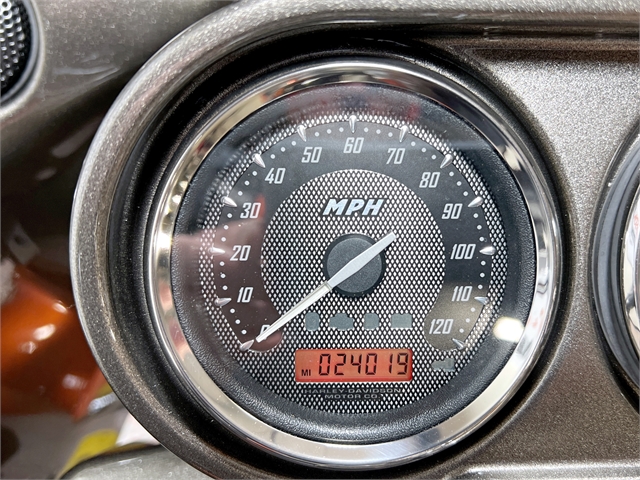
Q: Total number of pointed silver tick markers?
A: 13